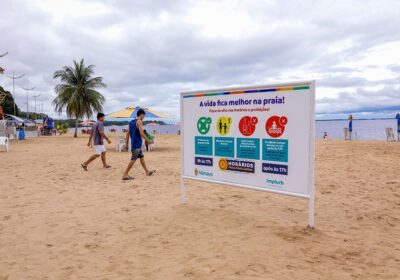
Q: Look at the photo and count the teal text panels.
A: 4